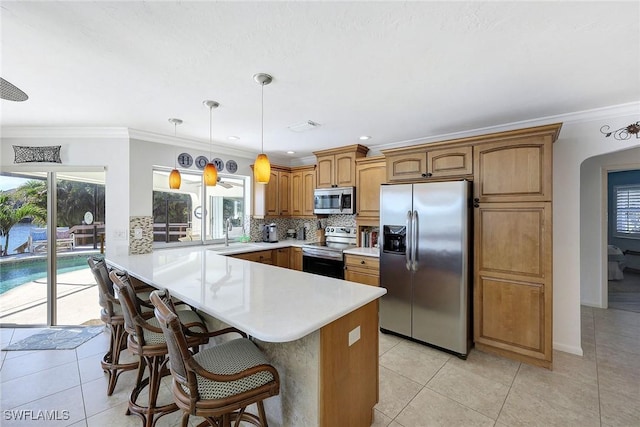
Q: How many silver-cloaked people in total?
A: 0